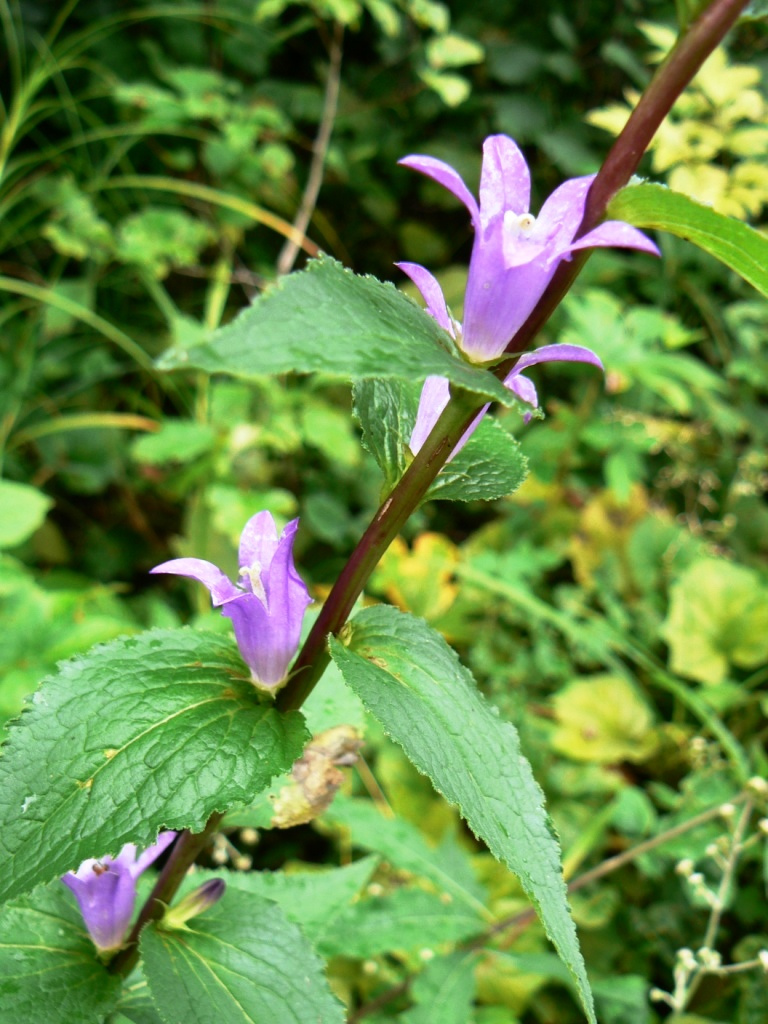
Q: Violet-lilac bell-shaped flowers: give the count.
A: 4